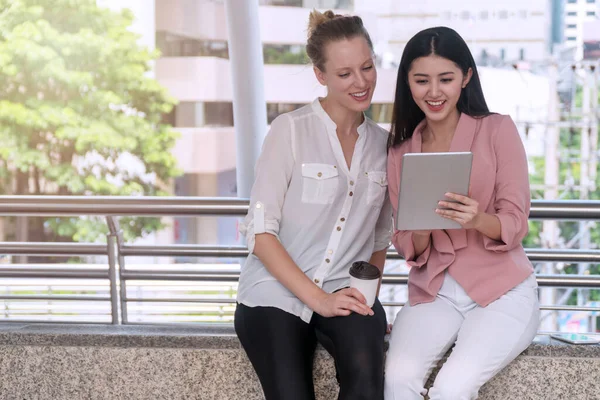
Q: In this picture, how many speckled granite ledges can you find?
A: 1